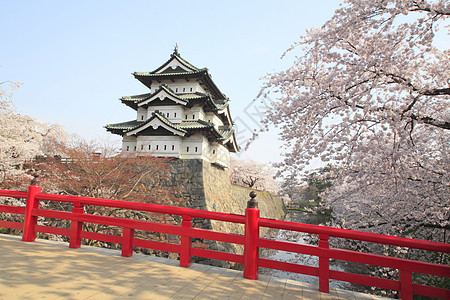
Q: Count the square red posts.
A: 5